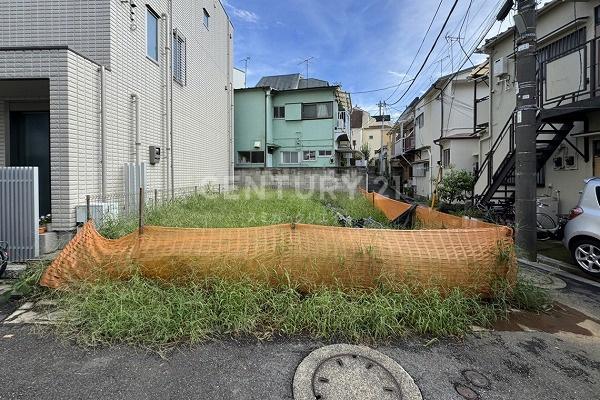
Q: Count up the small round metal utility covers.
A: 2